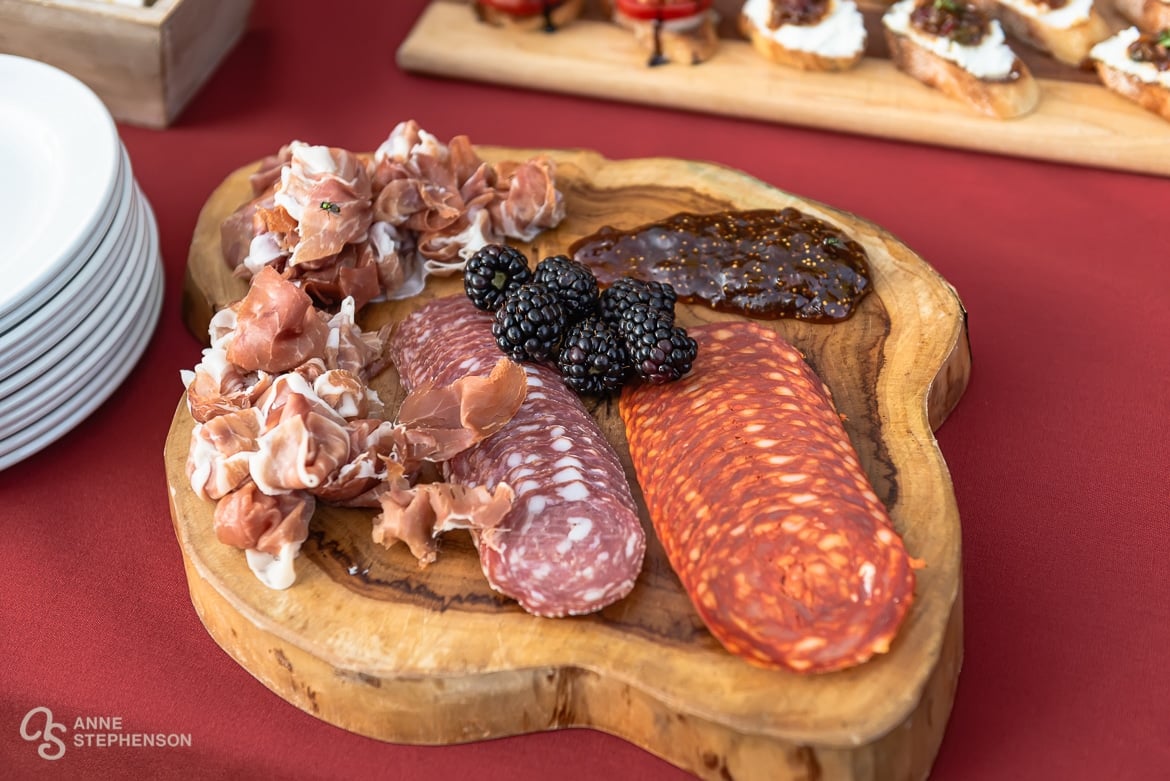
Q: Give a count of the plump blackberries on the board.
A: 6